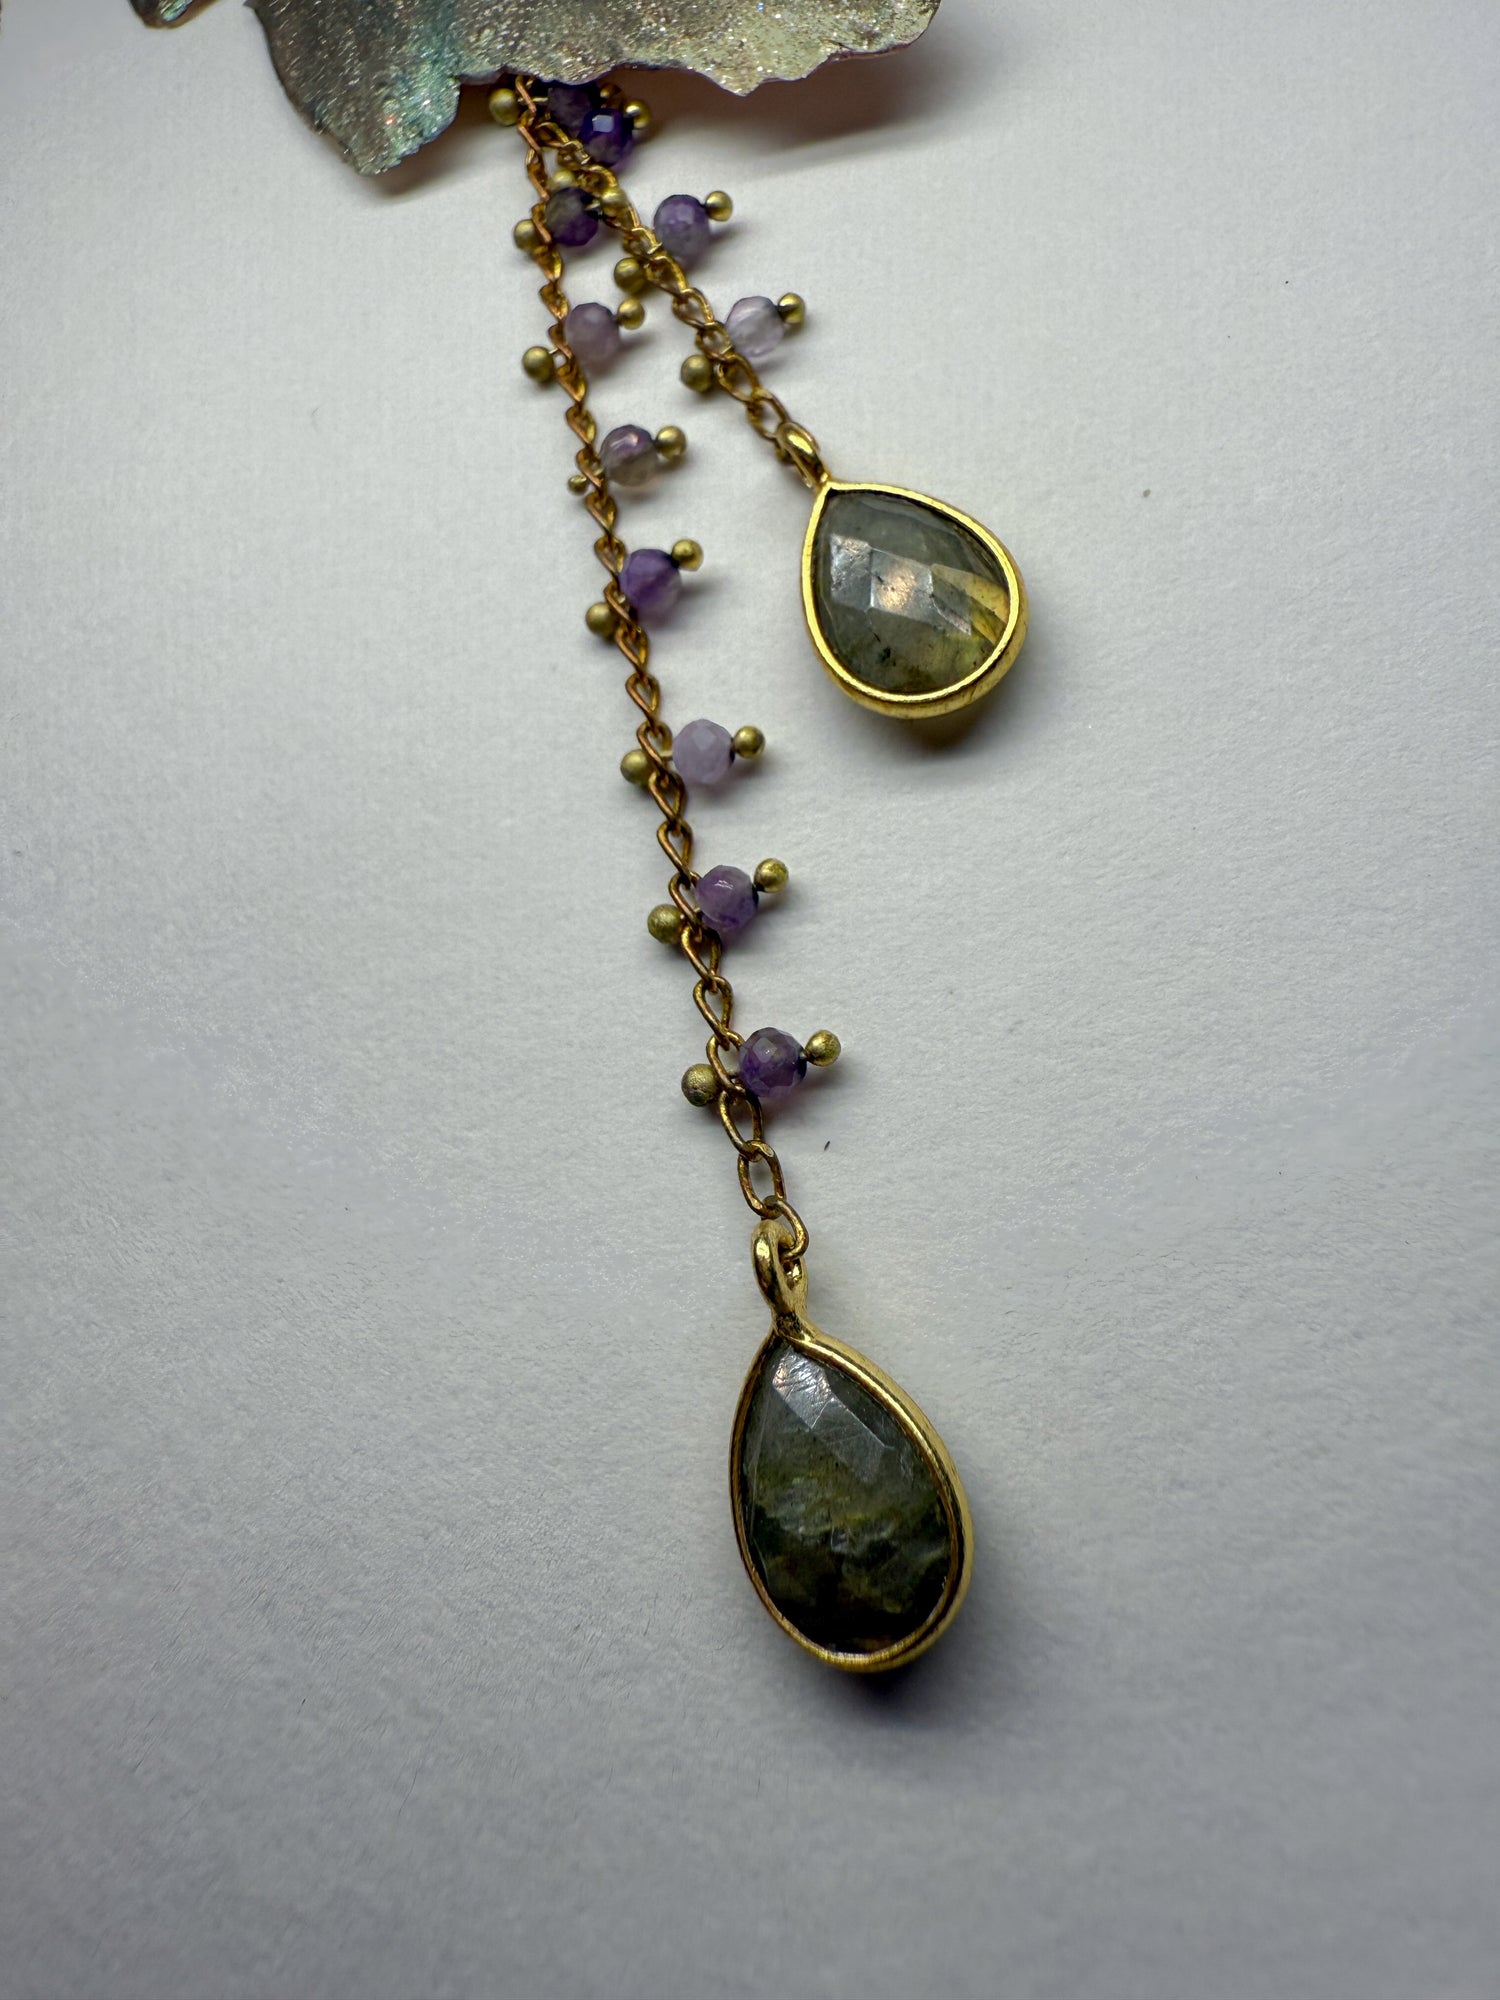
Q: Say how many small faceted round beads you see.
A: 11